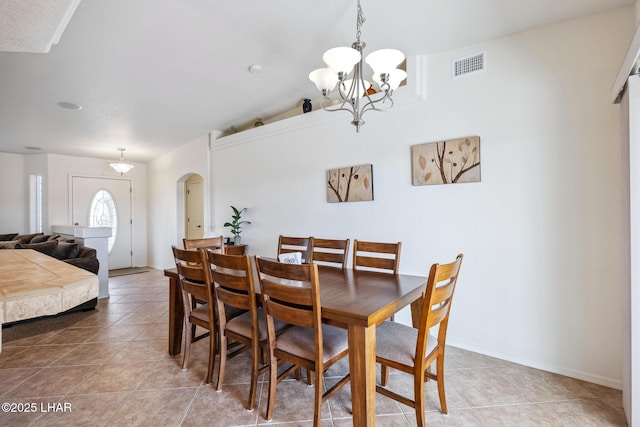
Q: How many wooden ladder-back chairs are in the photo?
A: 8